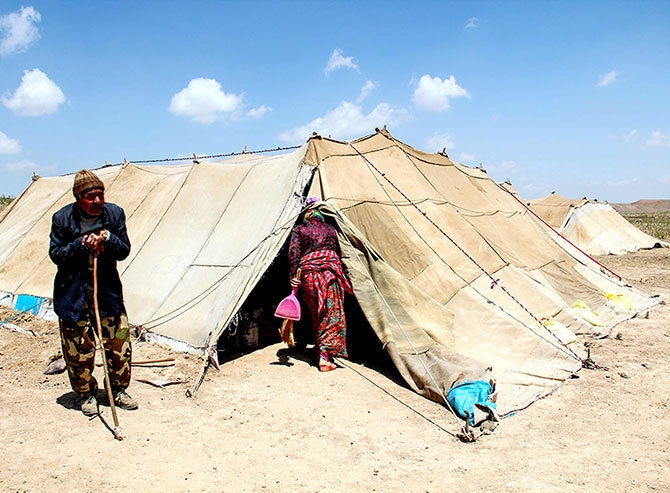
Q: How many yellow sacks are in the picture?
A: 3